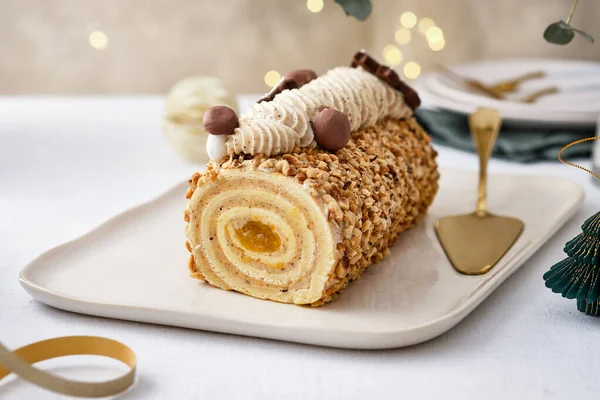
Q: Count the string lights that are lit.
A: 10